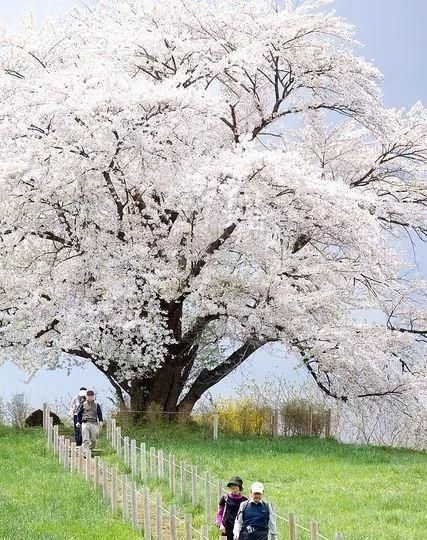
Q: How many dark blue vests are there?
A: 1